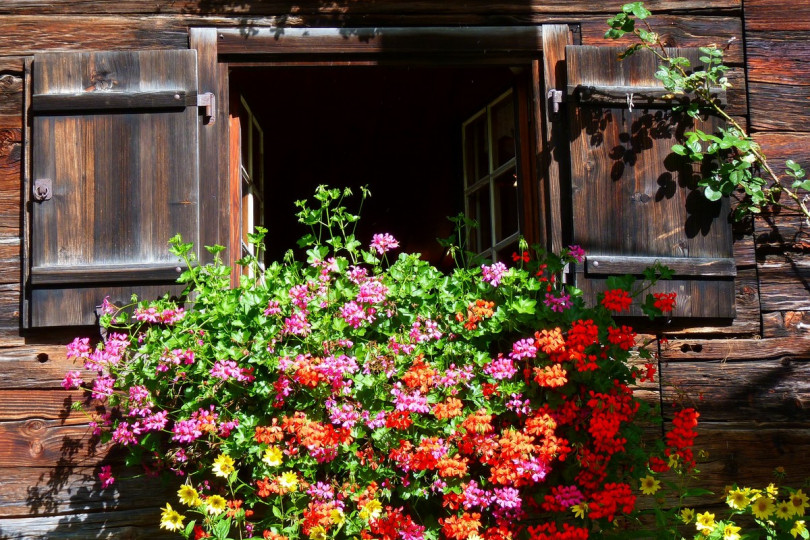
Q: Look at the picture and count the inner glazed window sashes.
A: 2